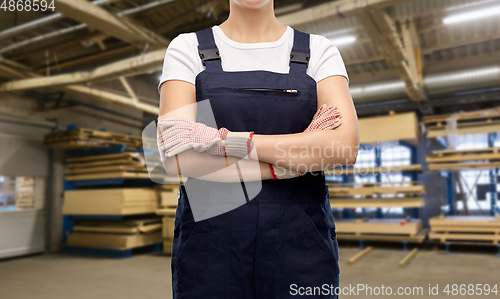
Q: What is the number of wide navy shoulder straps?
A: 2